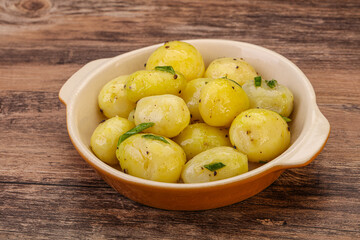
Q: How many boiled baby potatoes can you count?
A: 13